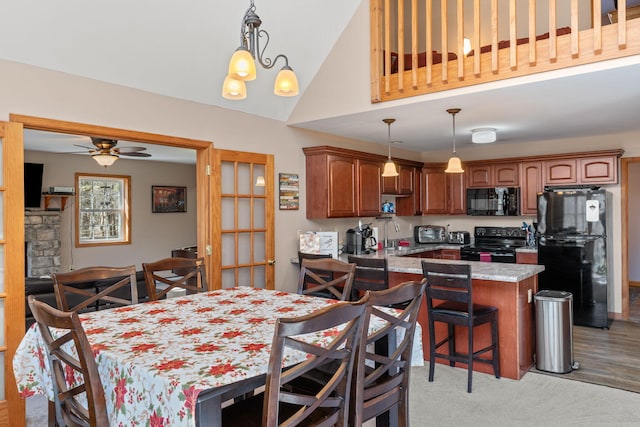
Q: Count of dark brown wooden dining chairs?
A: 6